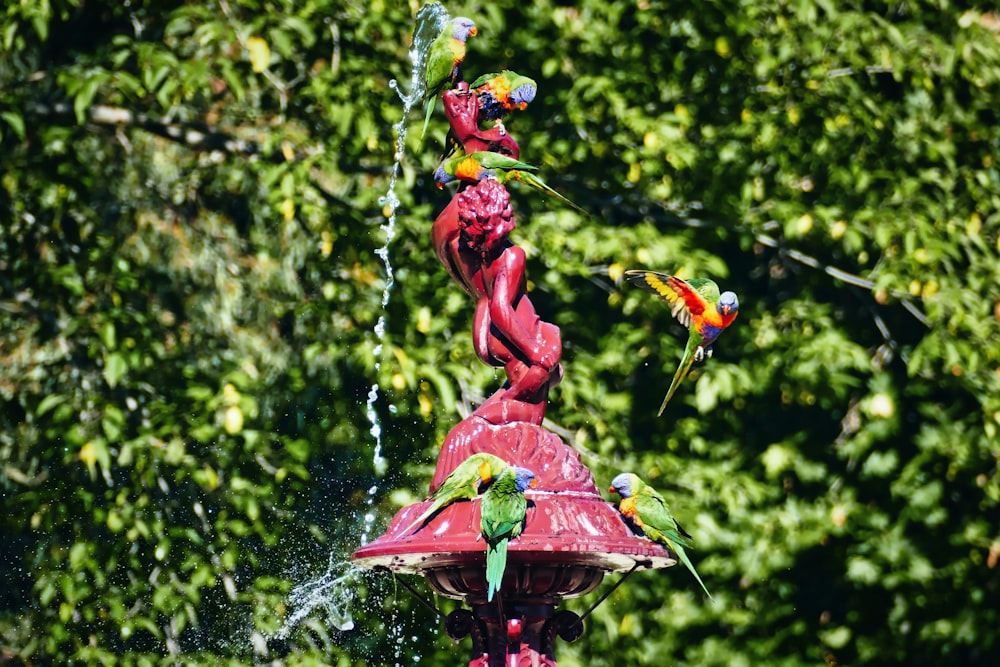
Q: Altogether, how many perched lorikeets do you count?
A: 6